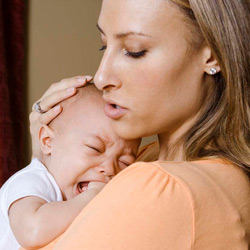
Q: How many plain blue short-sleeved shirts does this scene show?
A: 0